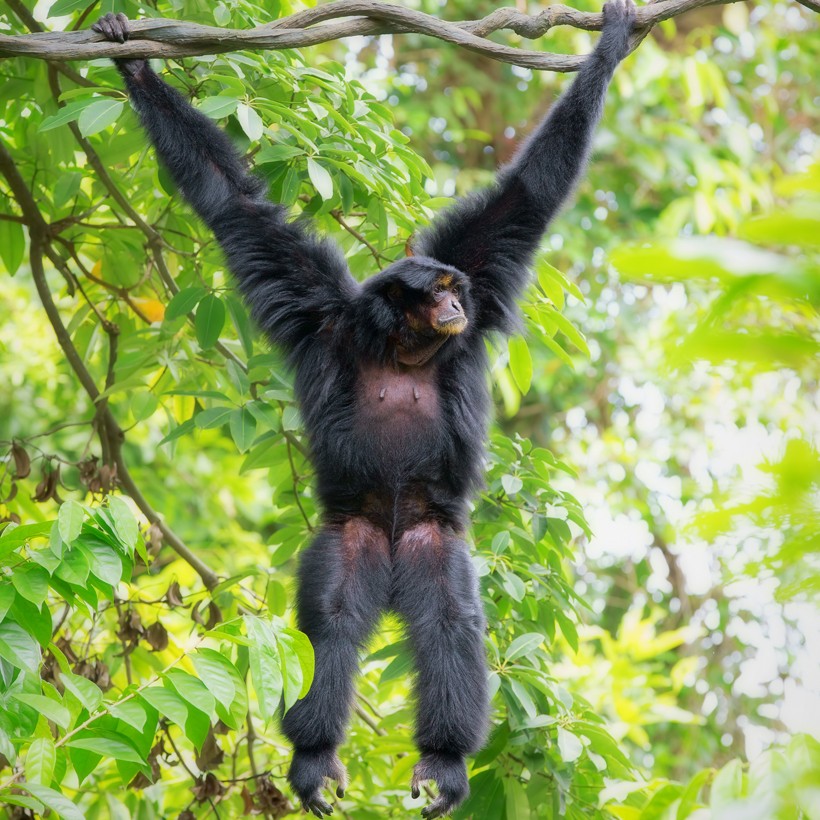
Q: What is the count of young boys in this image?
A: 0